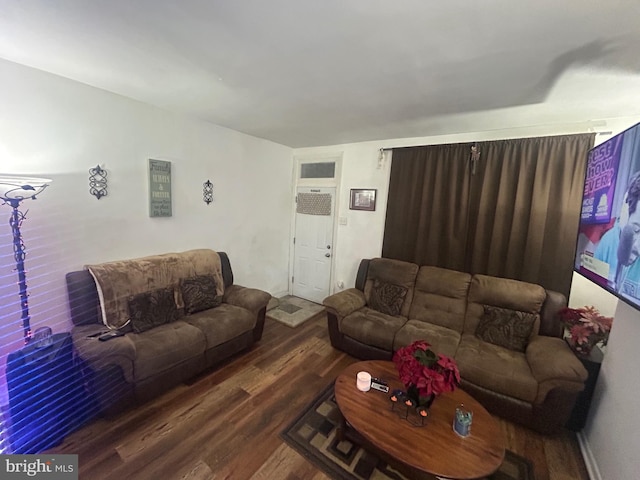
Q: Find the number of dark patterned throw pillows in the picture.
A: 4